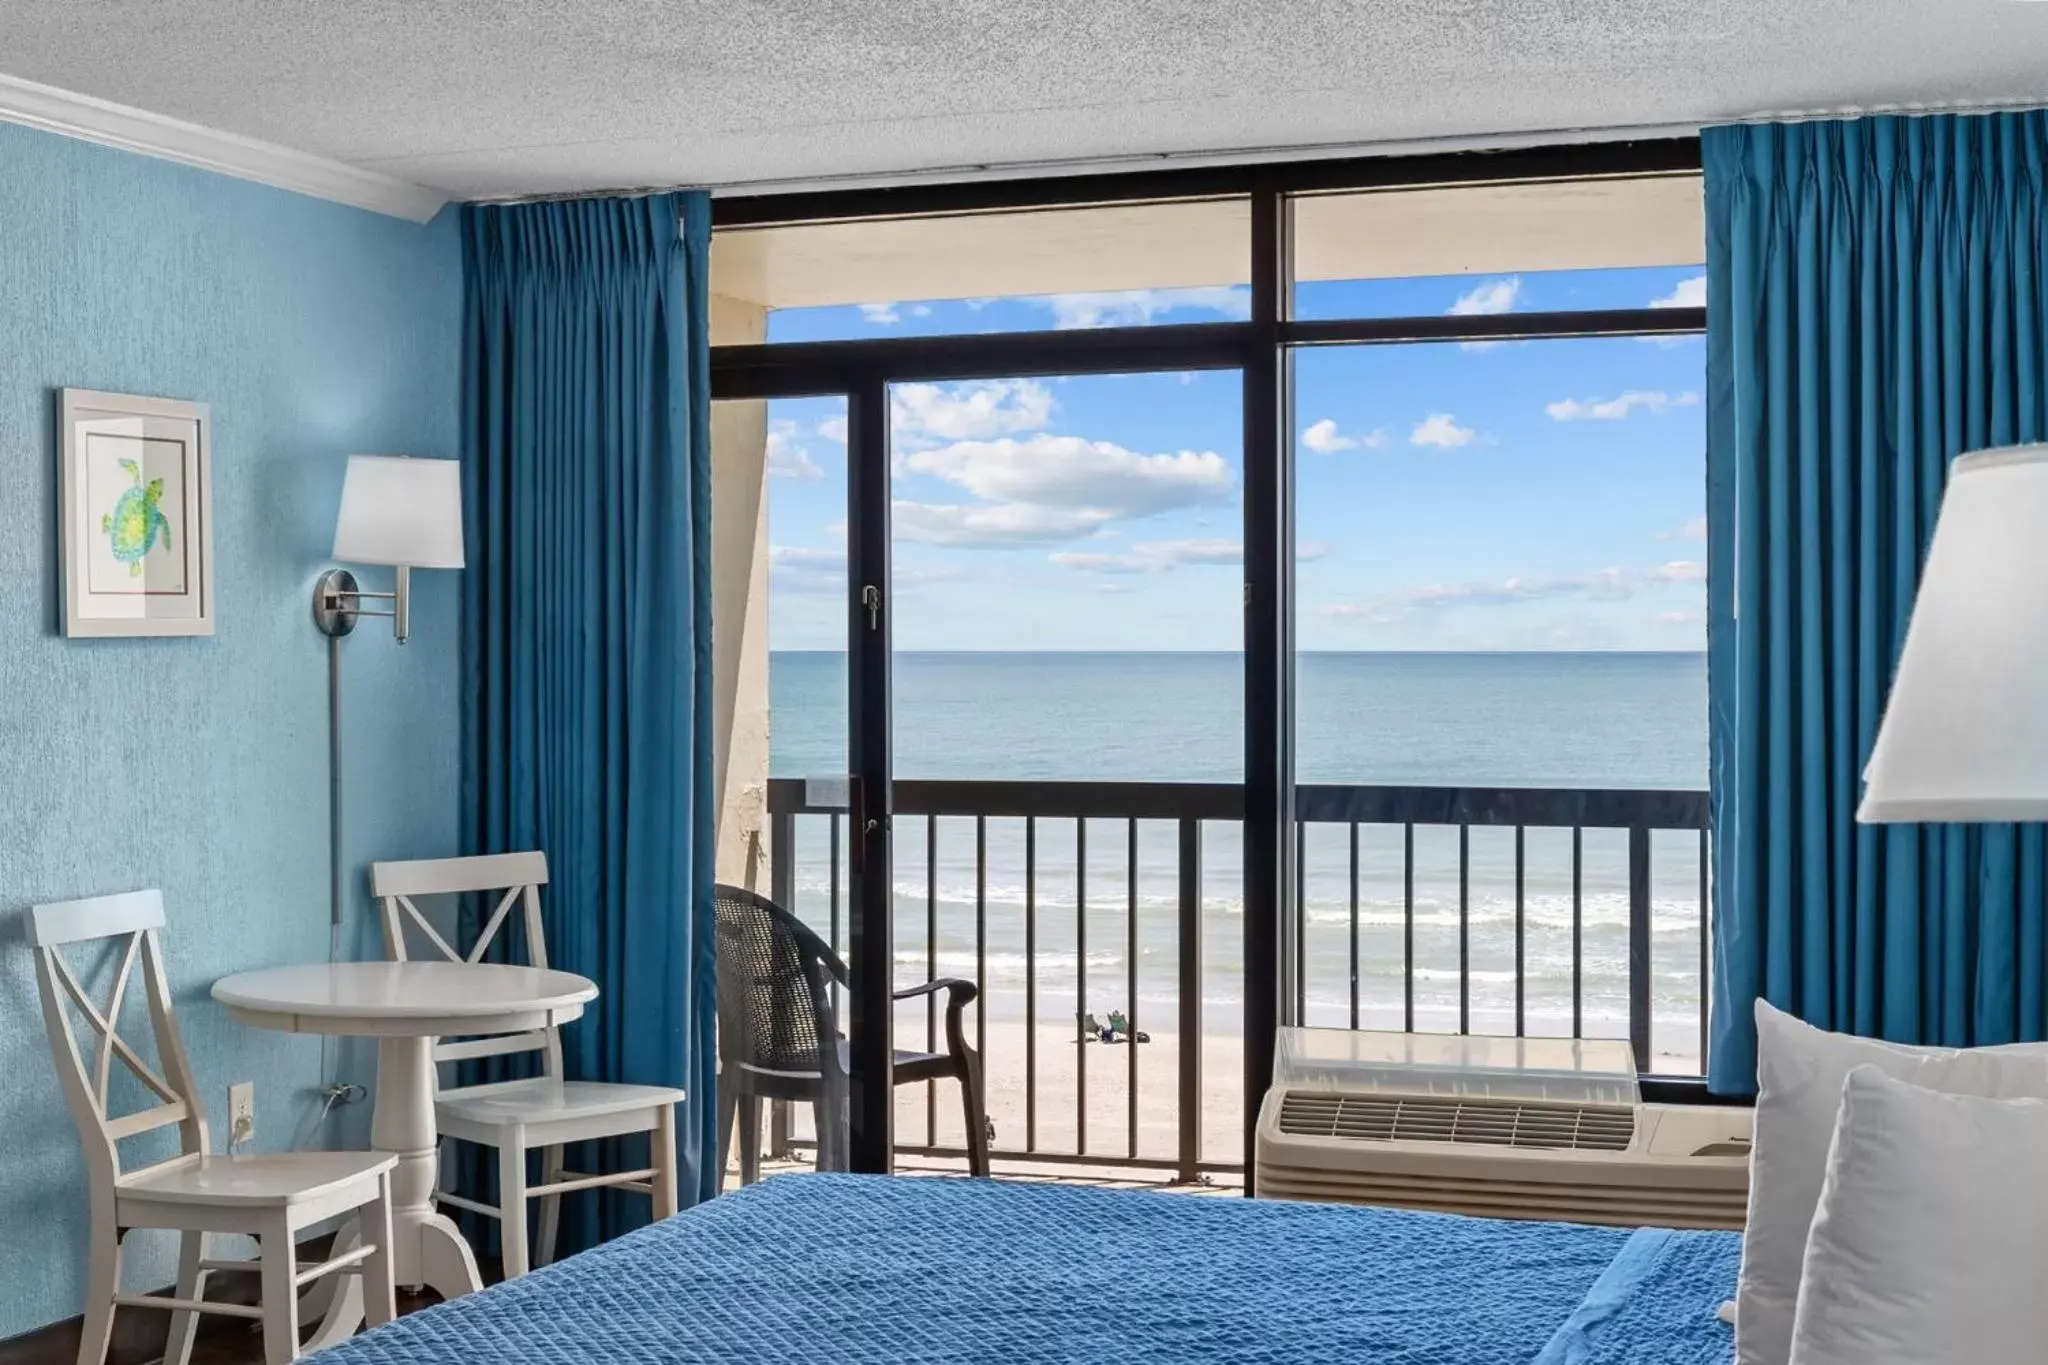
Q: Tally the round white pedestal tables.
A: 1